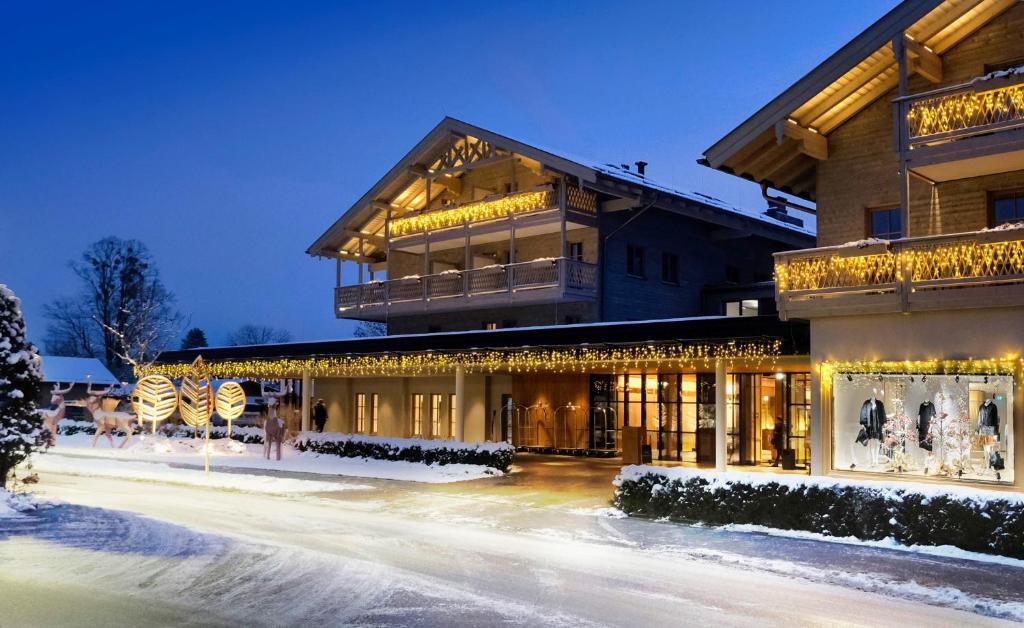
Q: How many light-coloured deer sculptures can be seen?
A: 3